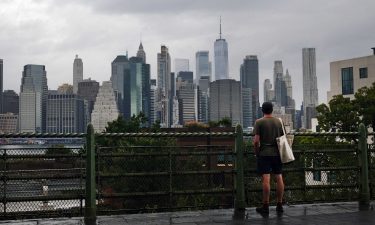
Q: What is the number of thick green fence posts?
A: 3